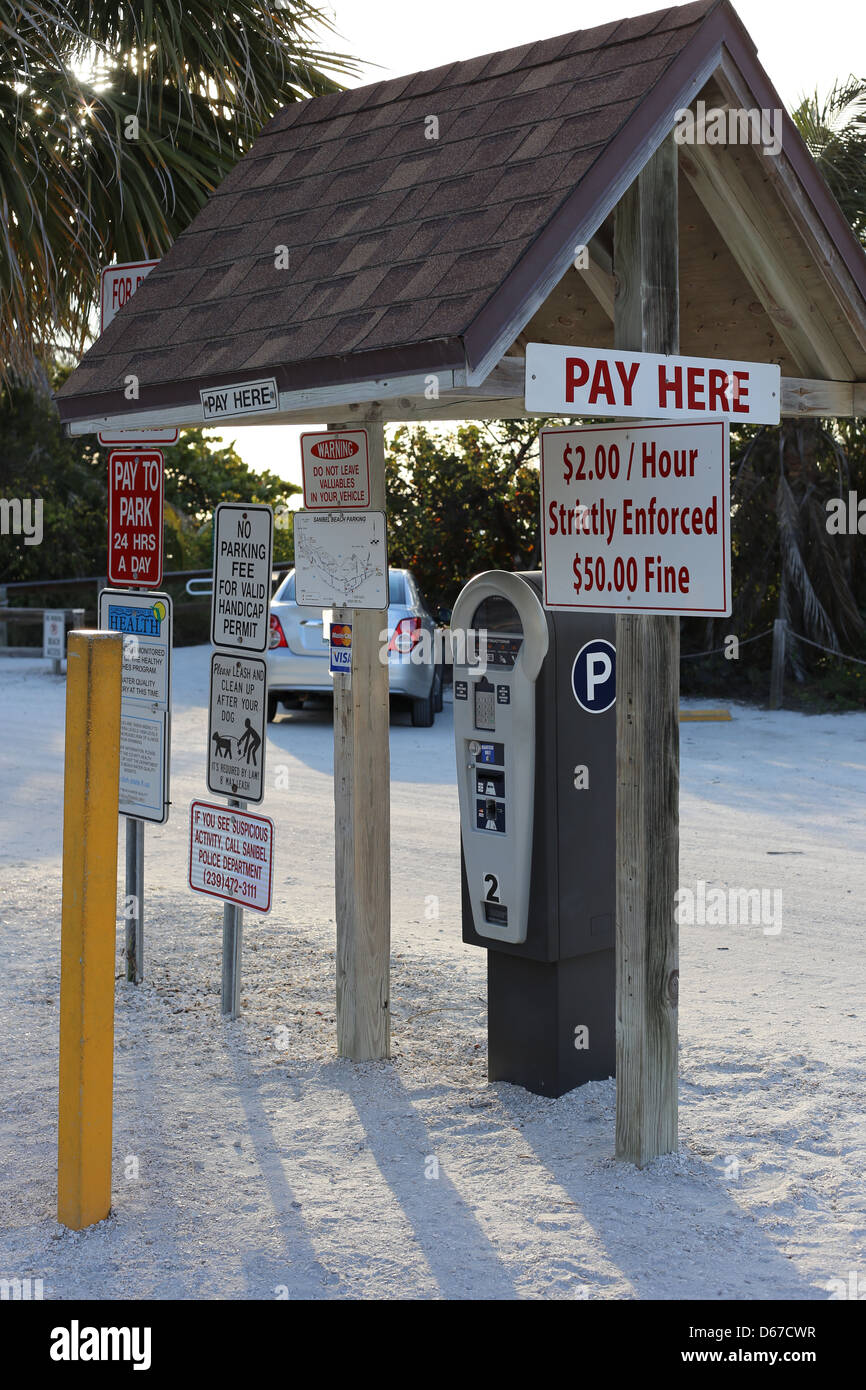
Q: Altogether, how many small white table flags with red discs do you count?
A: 0